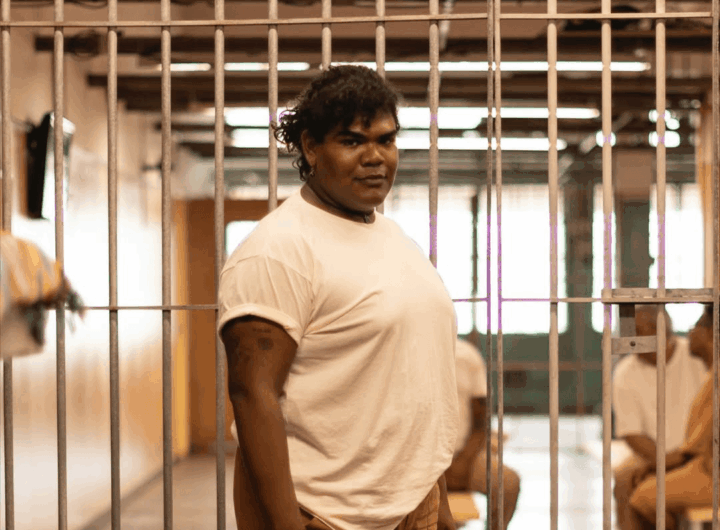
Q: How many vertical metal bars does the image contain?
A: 15